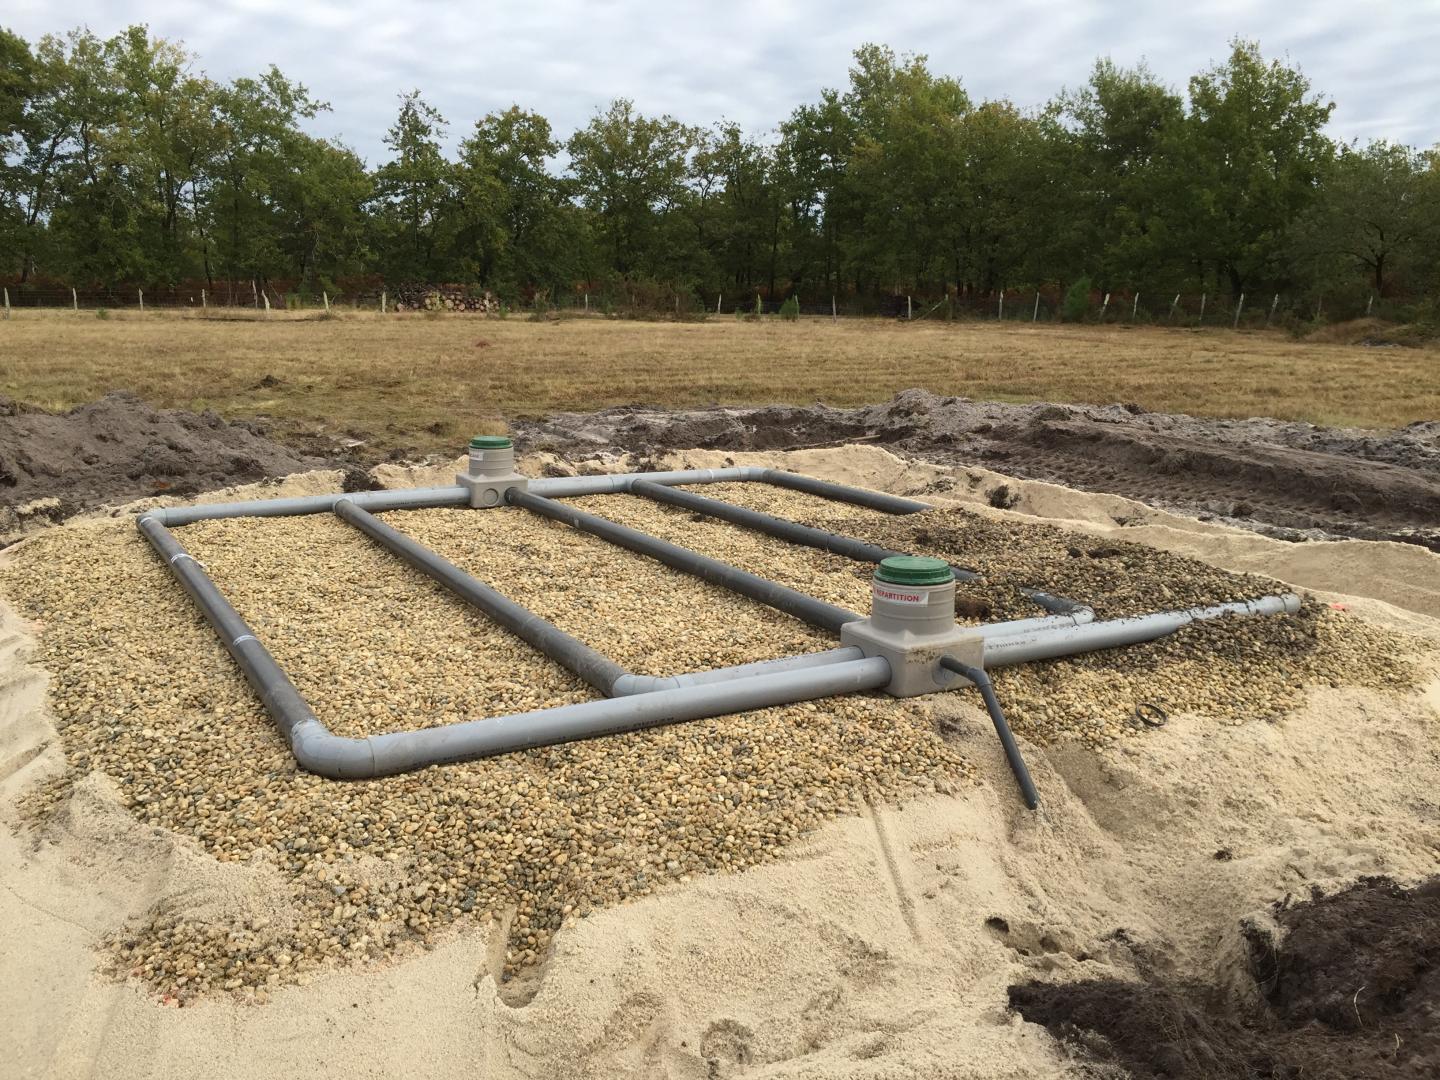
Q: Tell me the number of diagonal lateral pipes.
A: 5